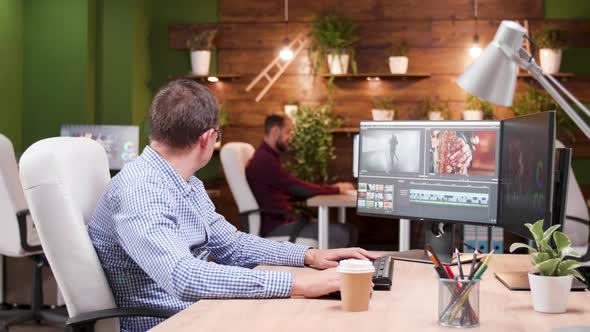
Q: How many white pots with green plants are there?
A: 9